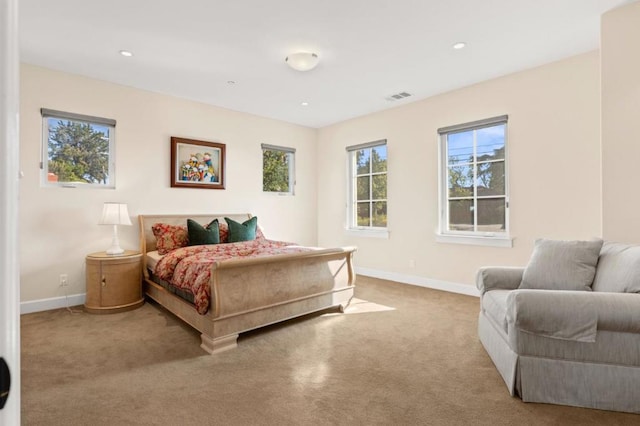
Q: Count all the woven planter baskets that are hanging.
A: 0